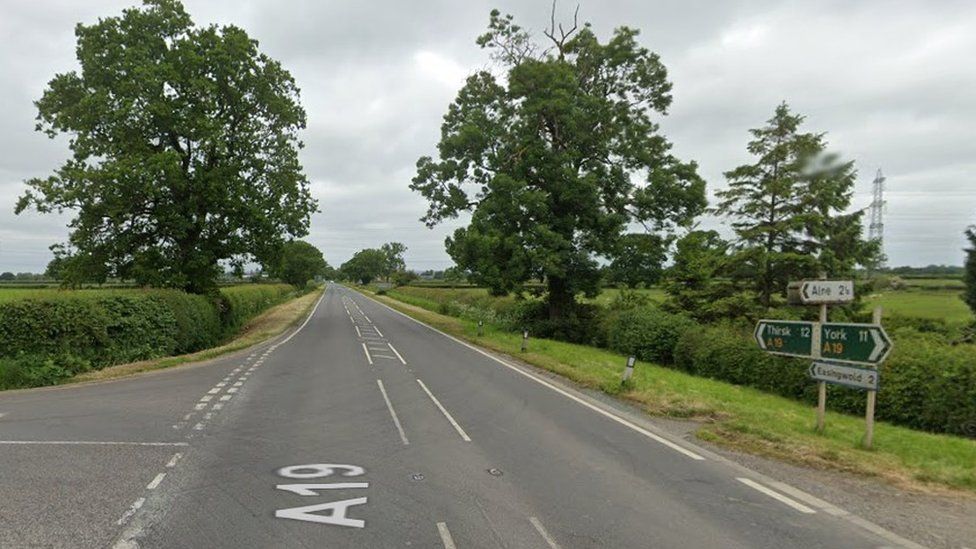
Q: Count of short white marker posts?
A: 3